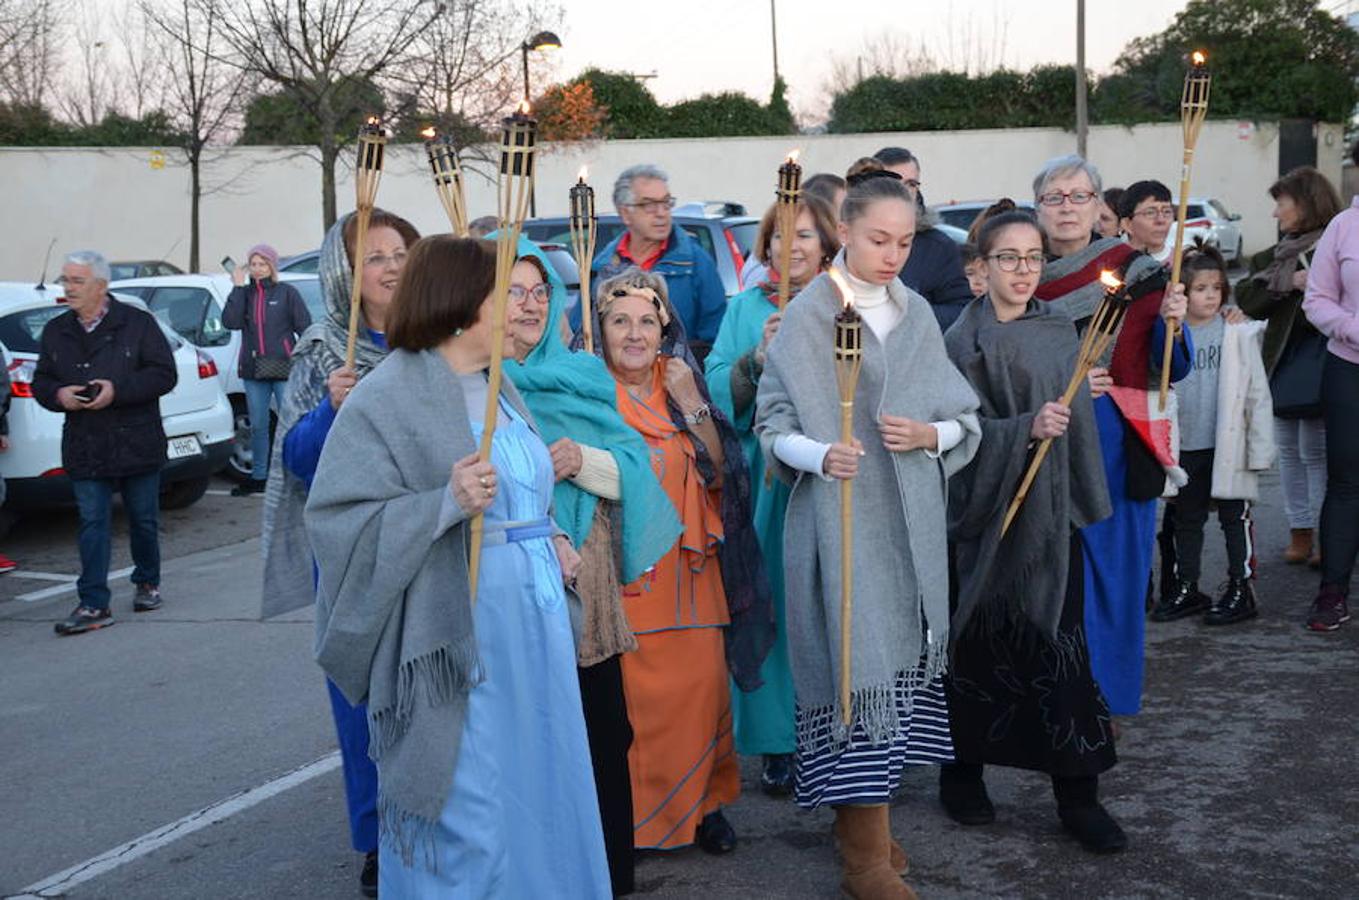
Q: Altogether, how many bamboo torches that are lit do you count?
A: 8